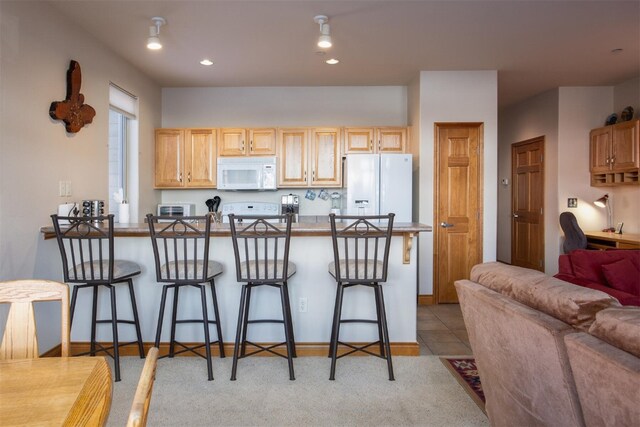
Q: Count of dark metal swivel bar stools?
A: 4